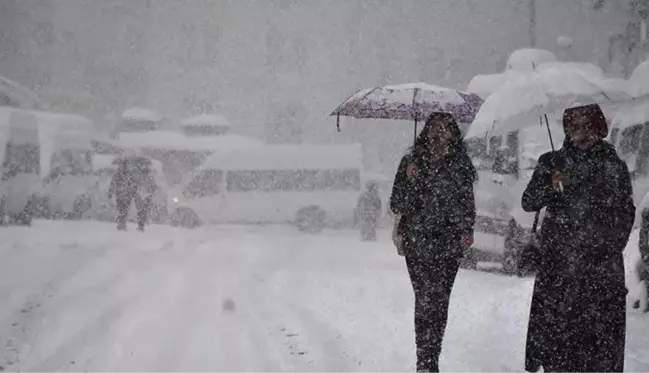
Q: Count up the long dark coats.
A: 1